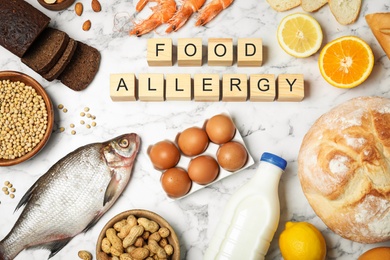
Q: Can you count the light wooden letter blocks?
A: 11